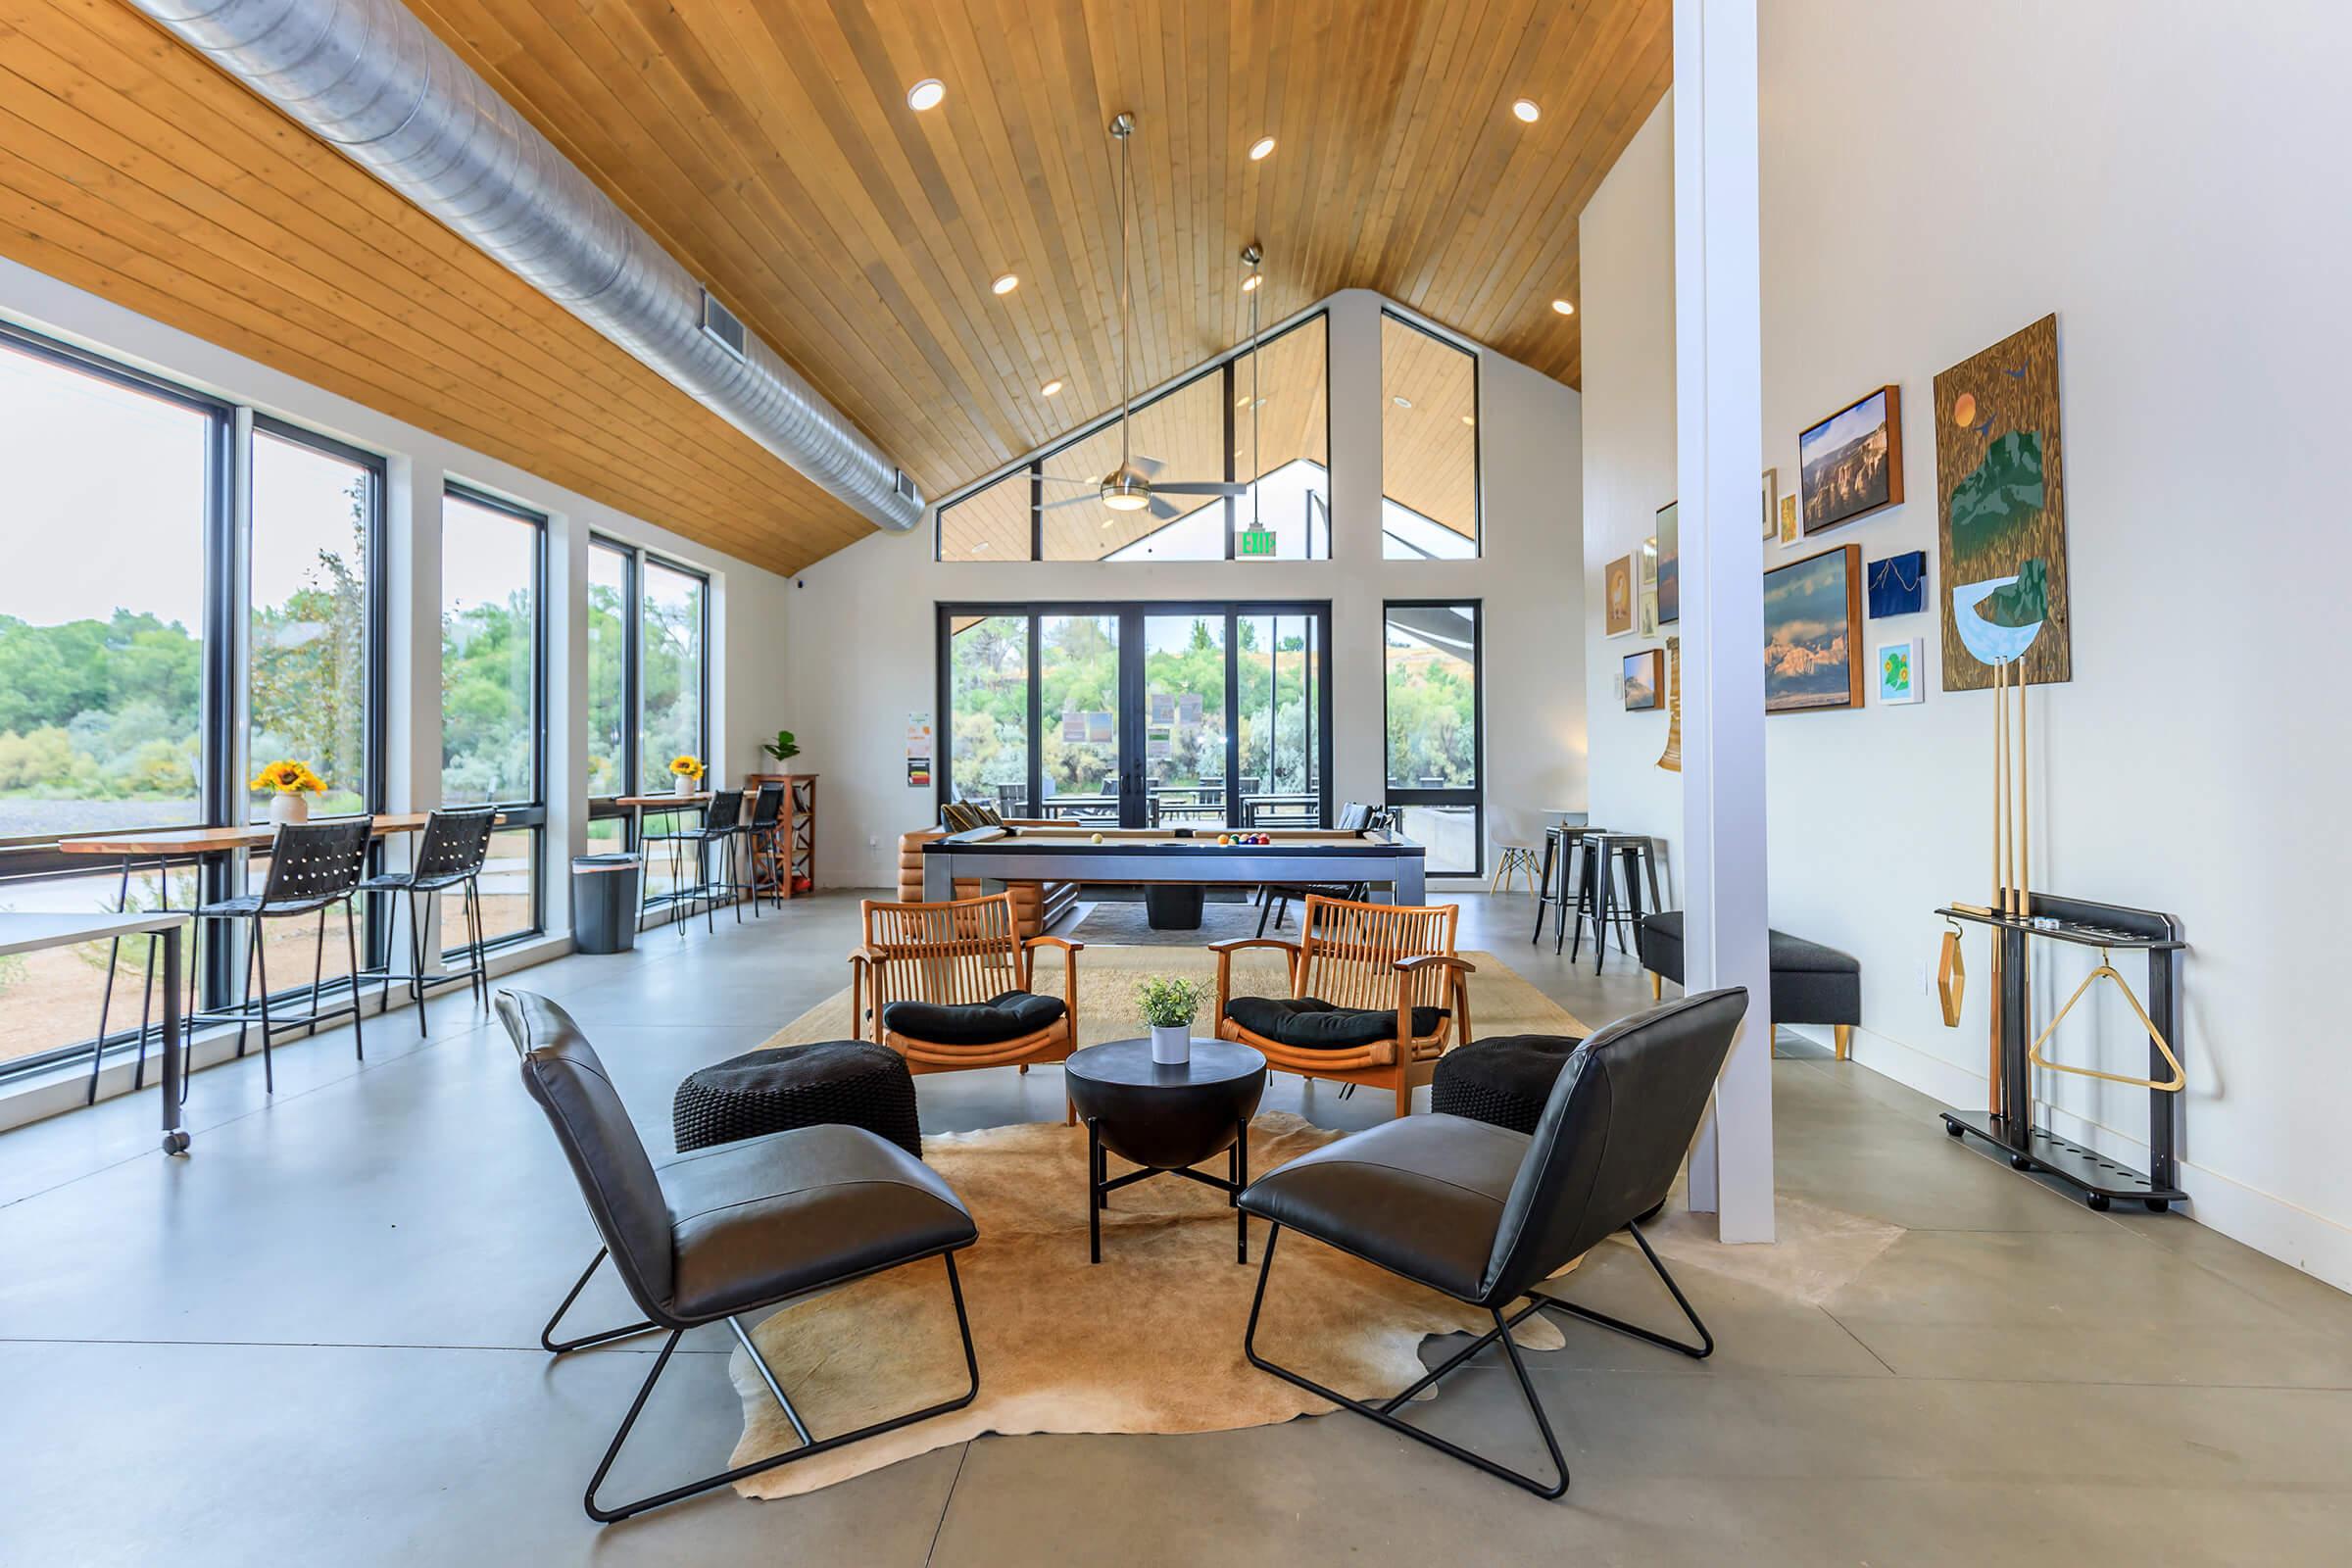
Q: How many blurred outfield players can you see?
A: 0